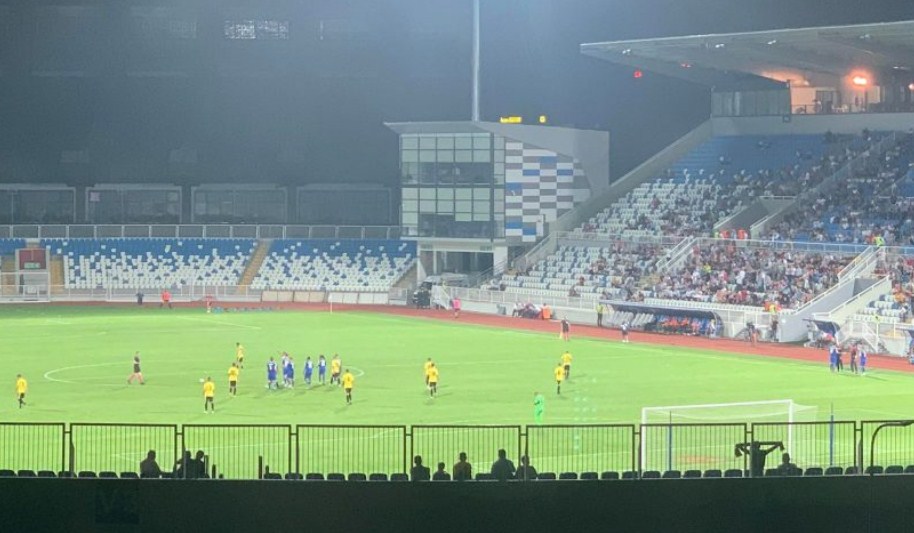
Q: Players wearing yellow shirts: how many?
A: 10